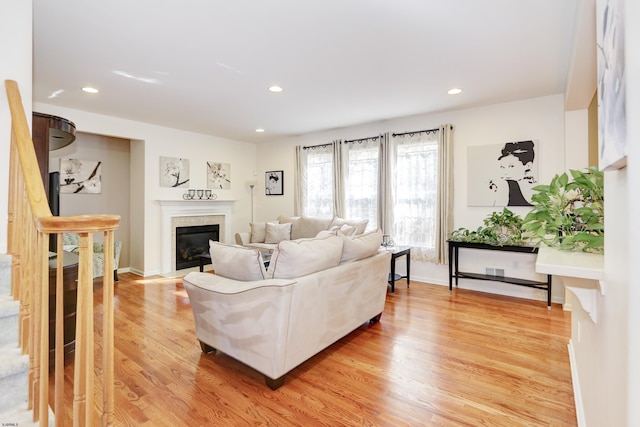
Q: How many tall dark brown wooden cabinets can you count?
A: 1